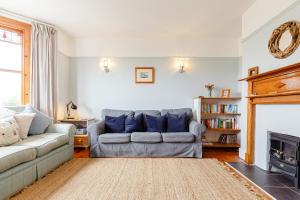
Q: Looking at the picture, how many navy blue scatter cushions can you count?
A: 4